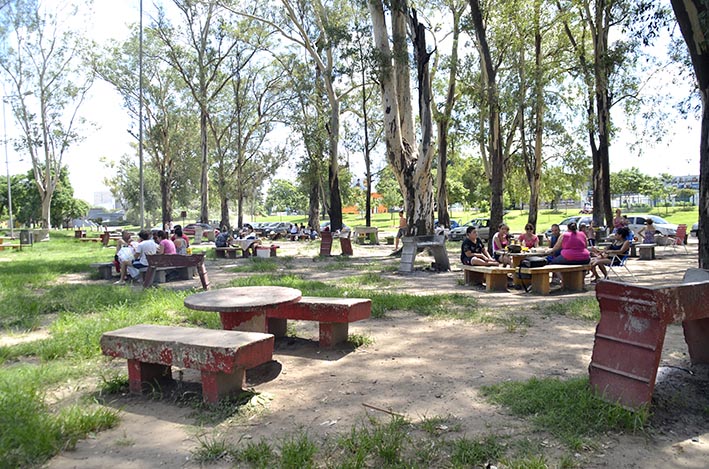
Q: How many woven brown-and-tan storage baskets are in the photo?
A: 0